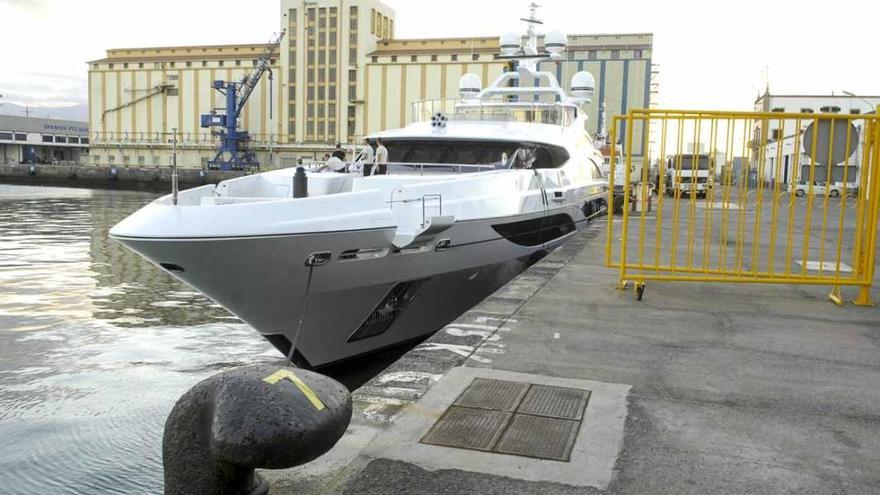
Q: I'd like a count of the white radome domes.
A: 4